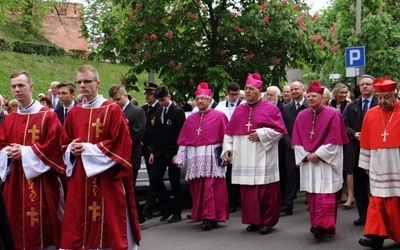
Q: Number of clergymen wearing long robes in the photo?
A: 6